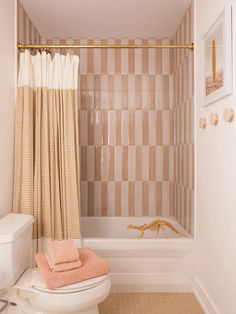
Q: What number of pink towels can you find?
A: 3